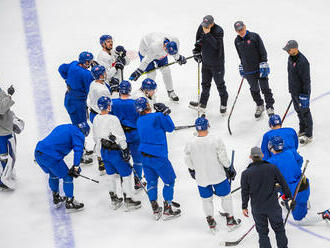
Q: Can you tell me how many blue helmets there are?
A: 12